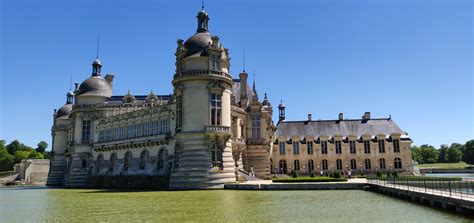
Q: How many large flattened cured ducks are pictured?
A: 0